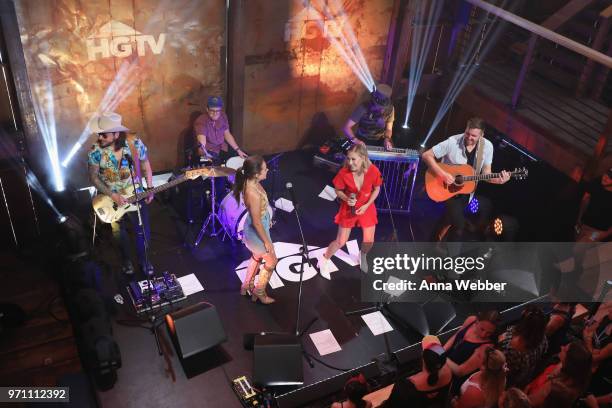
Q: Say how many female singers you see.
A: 2